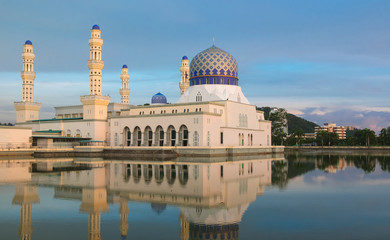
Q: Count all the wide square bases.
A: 2